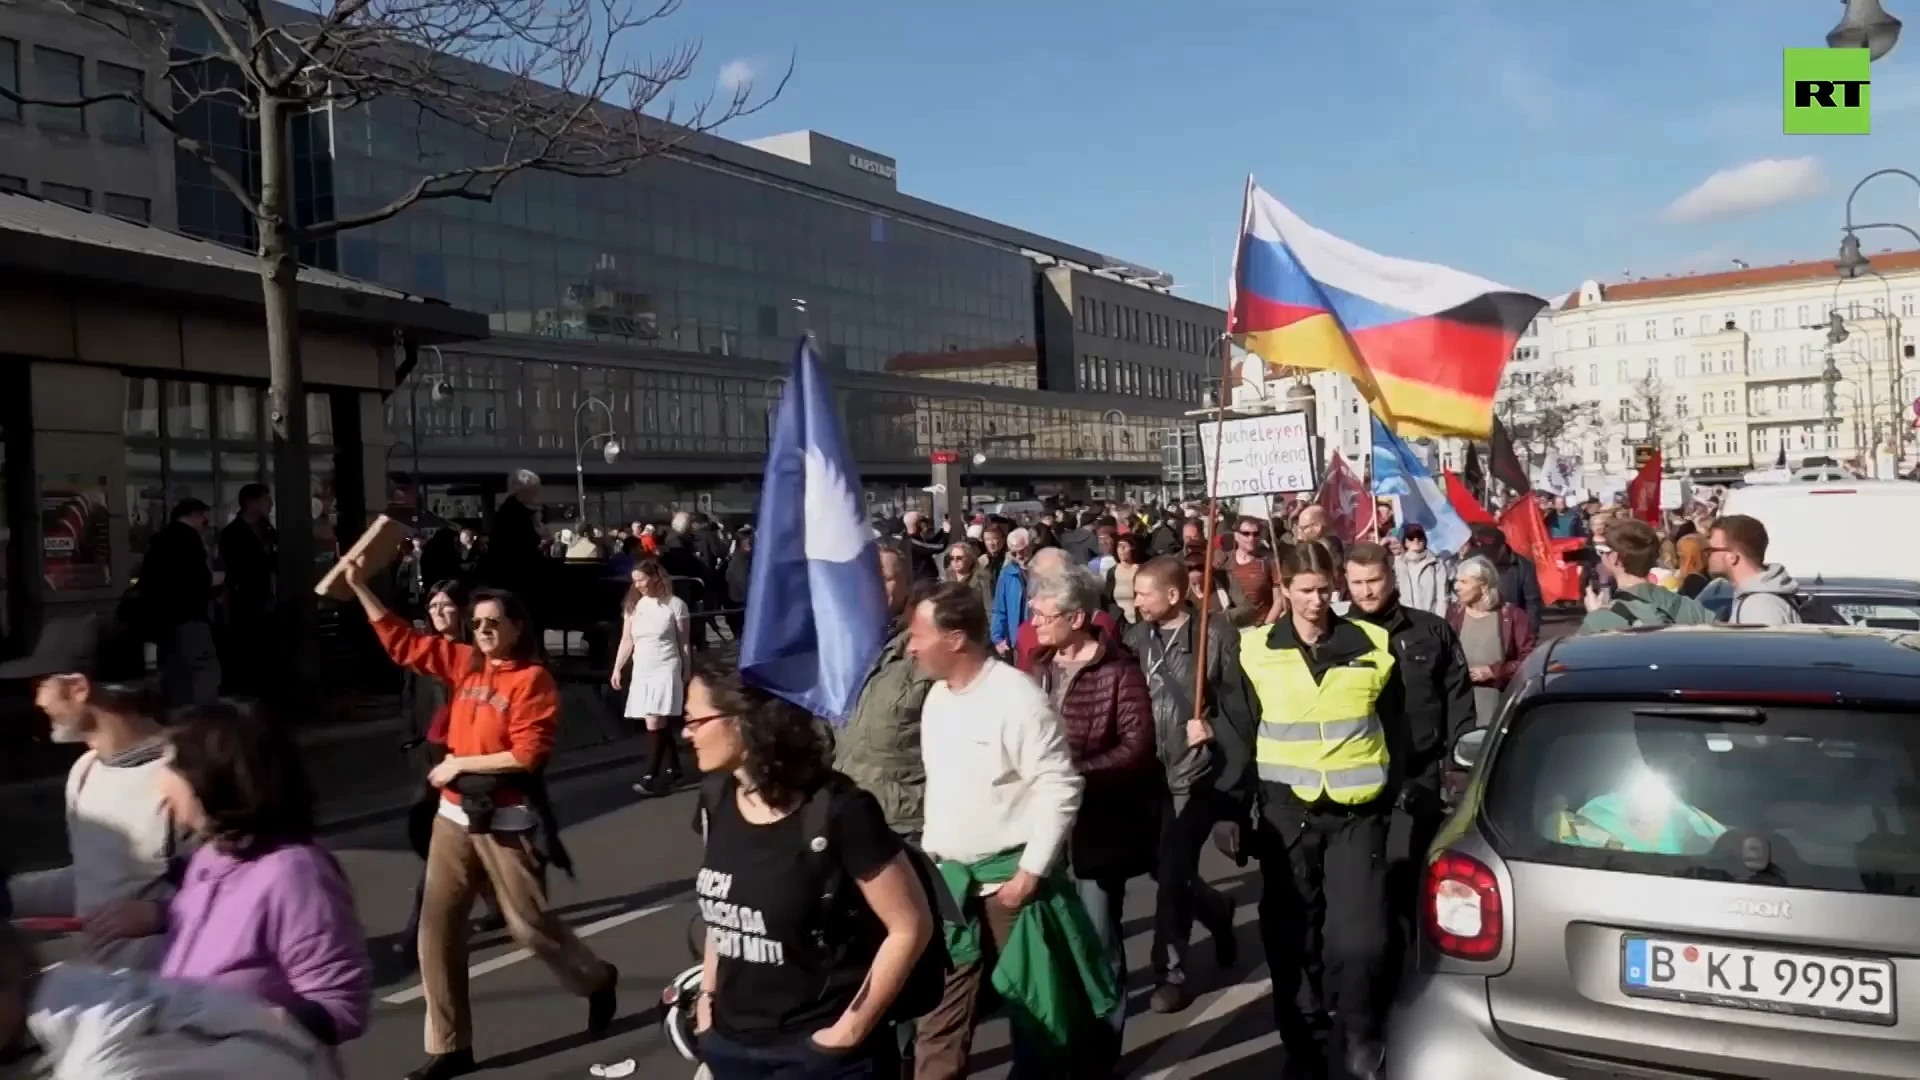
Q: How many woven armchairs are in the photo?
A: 0